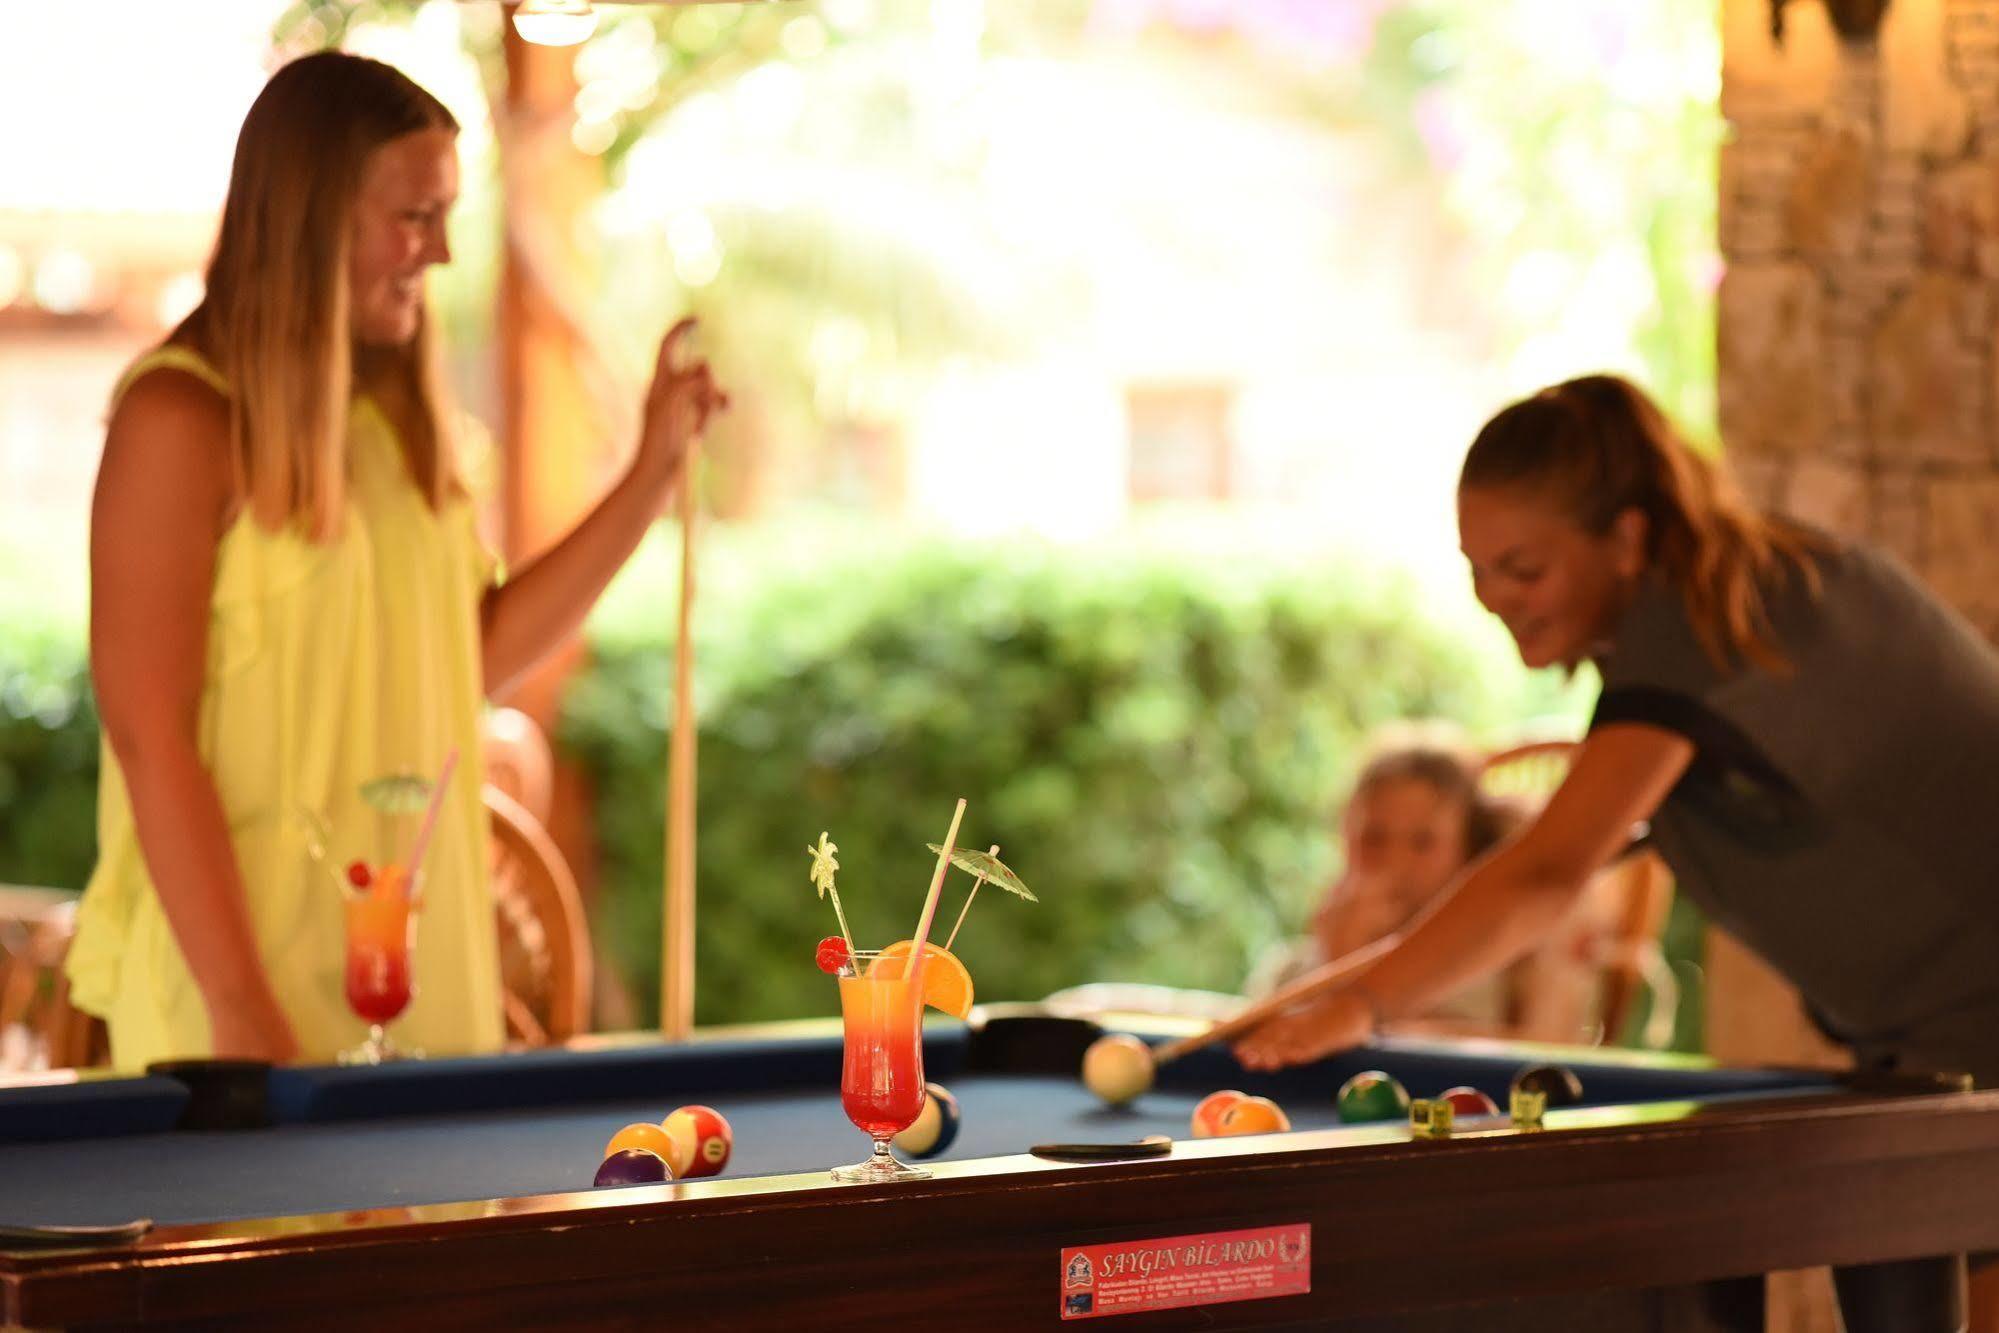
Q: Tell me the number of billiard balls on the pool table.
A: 10